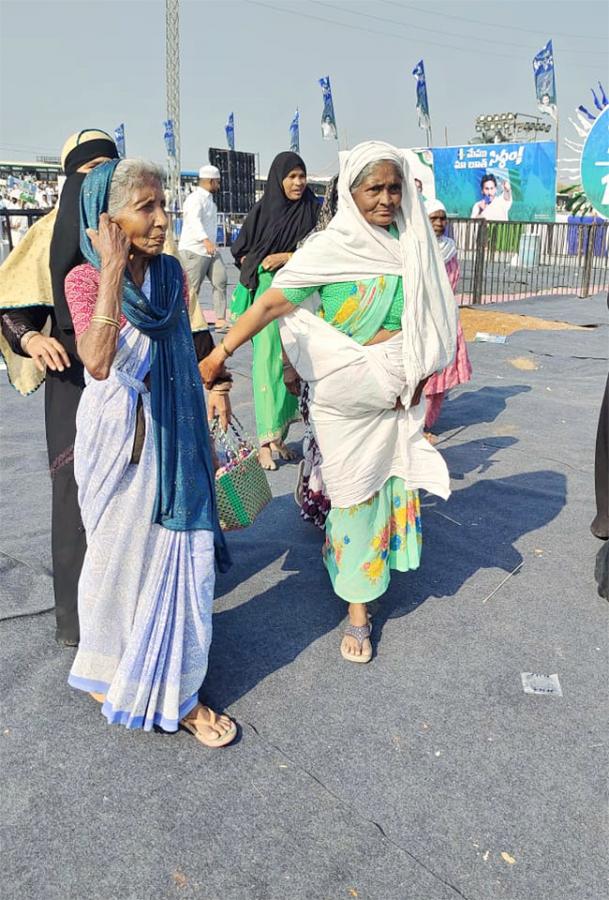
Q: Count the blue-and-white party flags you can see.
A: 7